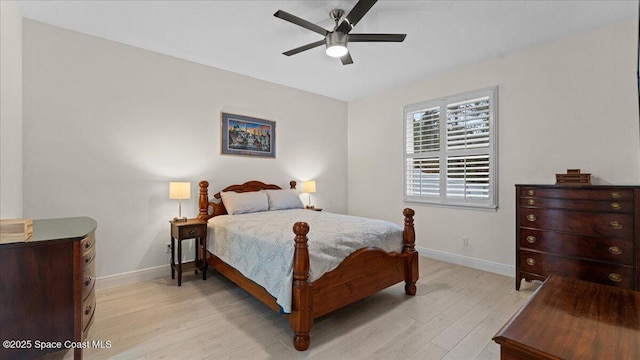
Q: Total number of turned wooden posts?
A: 4